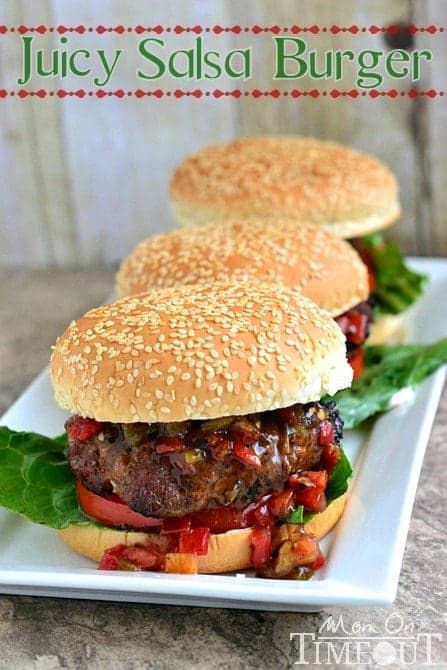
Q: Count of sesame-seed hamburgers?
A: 3